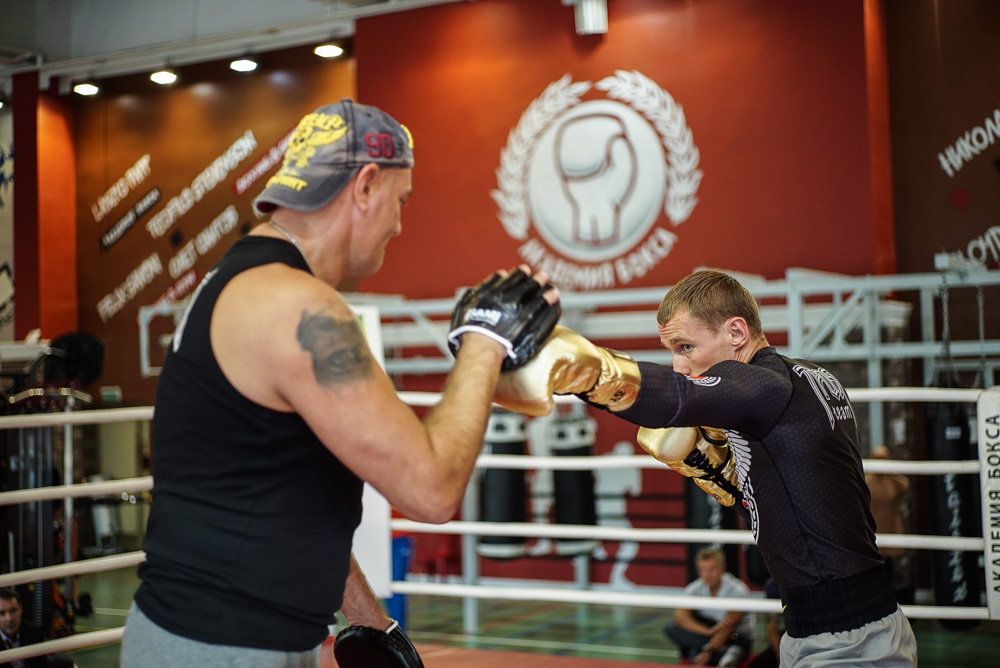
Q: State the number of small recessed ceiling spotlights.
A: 4